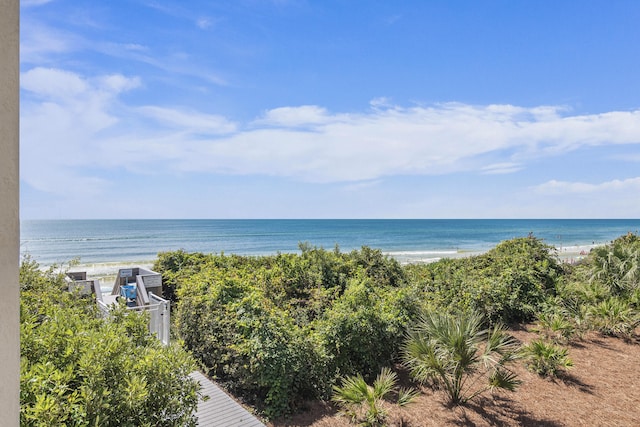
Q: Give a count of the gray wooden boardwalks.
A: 1